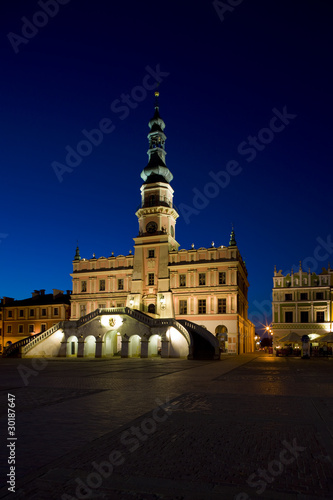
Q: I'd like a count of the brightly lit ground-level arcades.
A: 5